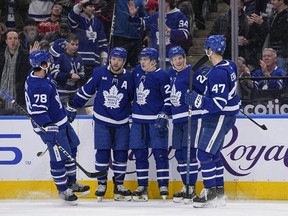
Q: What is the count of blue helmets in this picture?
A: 5